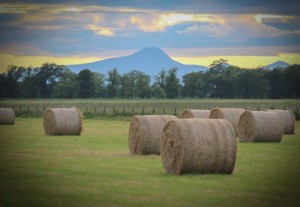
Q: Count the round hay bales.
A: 8